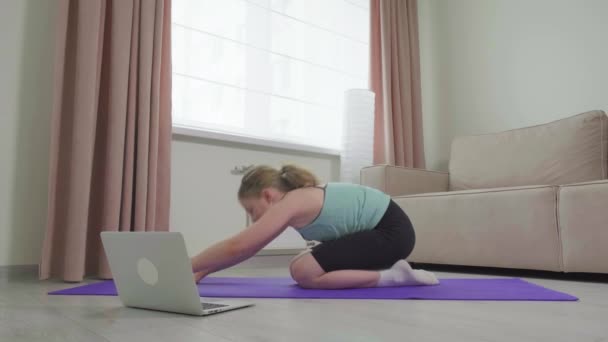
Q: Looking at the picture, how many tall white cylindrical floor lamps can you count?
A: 1